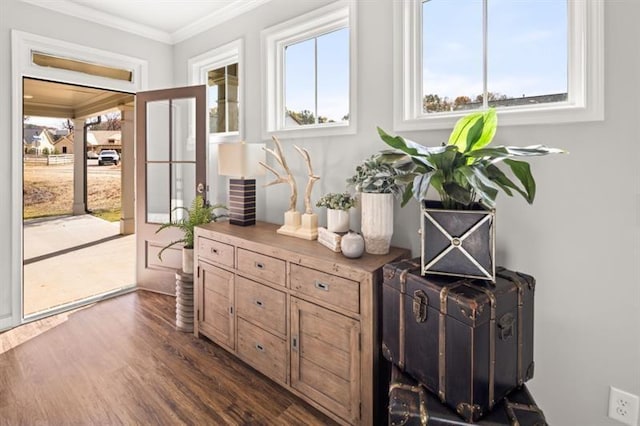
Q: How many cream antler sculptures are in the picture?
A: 2